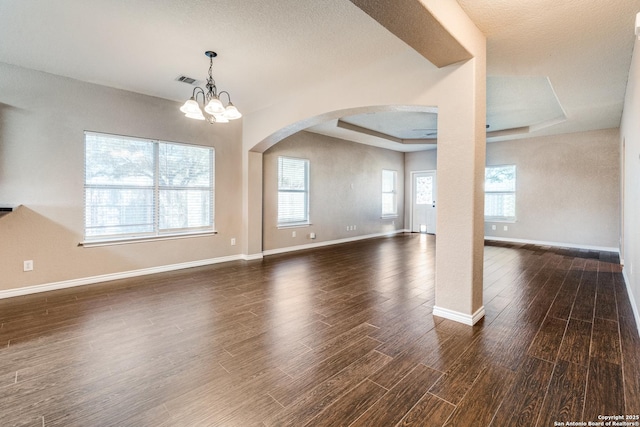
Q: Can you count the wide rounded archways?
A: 1